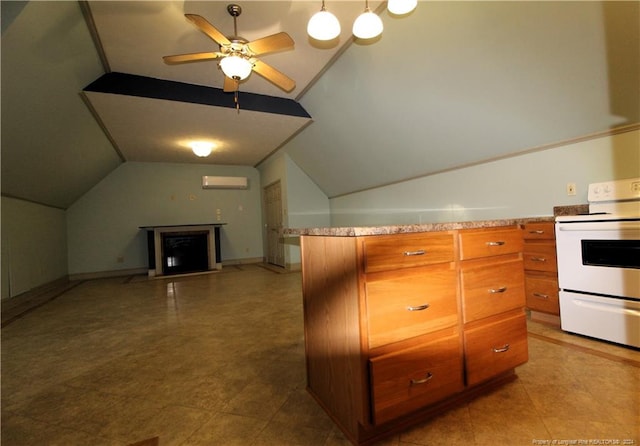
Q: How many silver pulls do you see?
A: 9